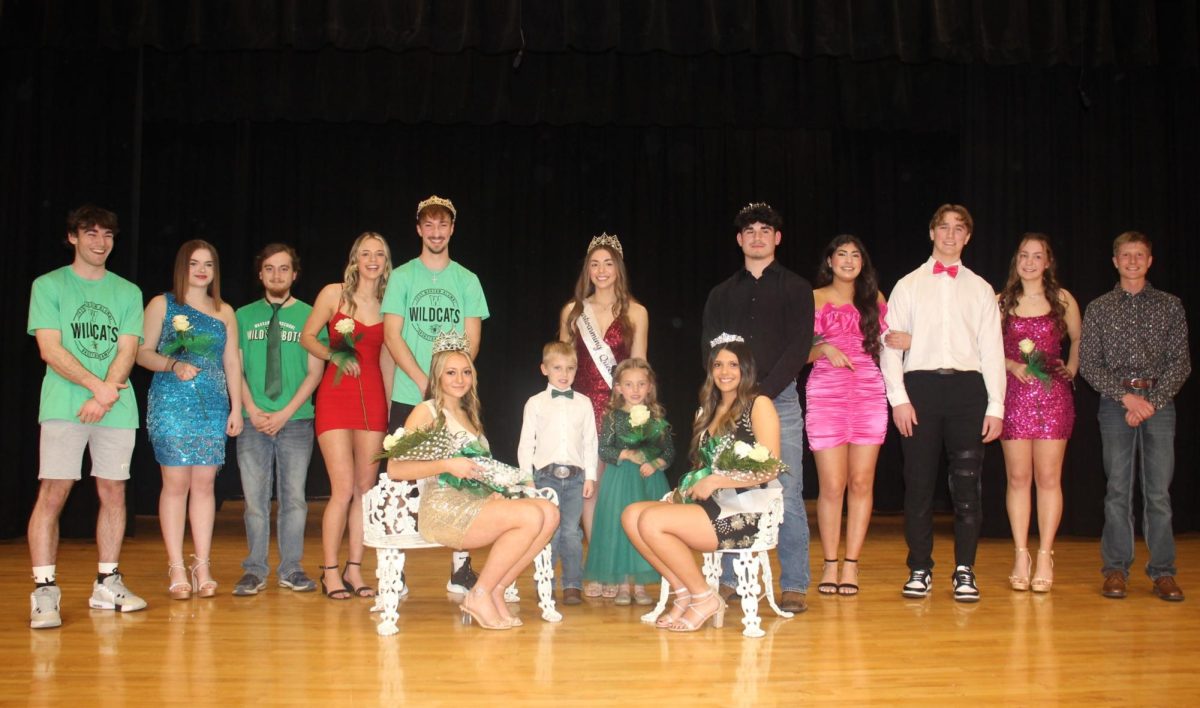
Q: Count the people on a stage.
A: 15